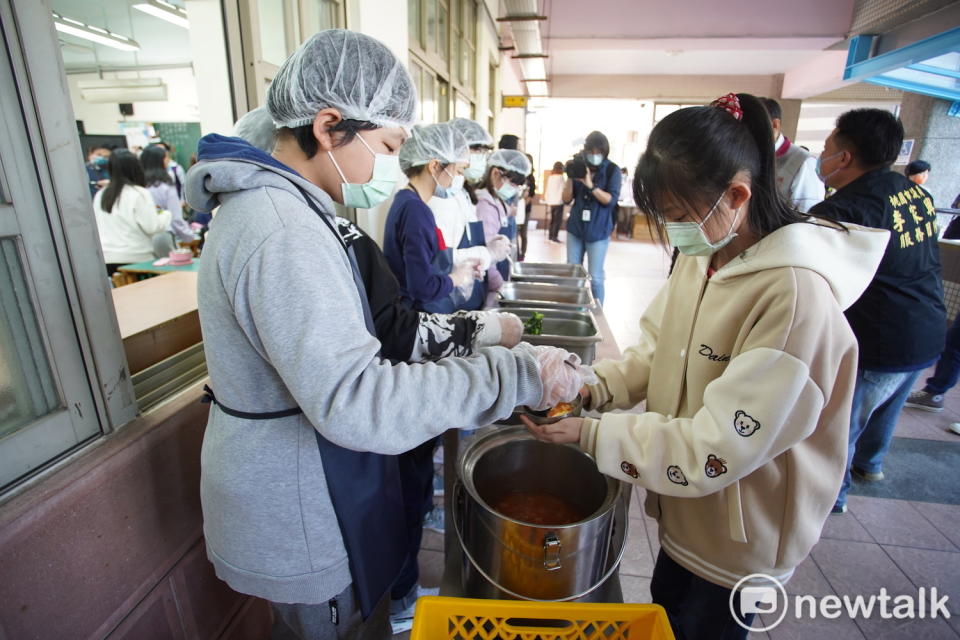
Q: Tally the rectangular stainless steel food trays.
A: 3